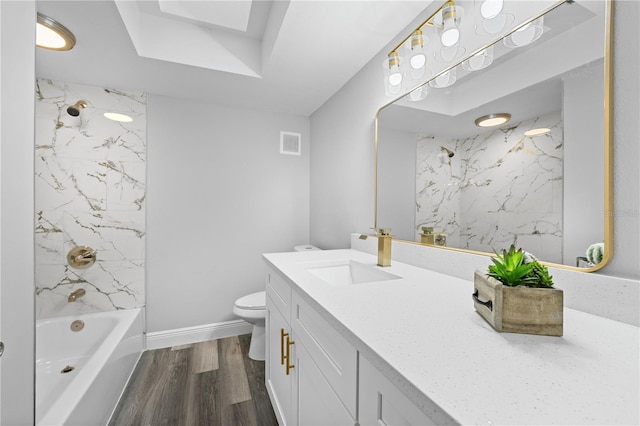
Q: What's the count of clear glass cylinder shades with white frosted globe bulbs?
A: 4